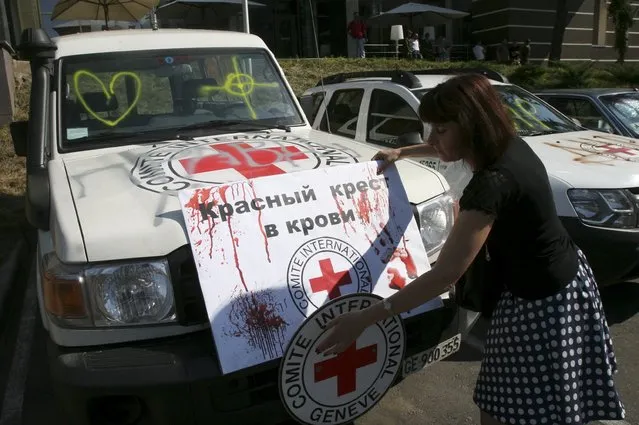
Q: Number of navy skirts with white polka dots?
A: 1